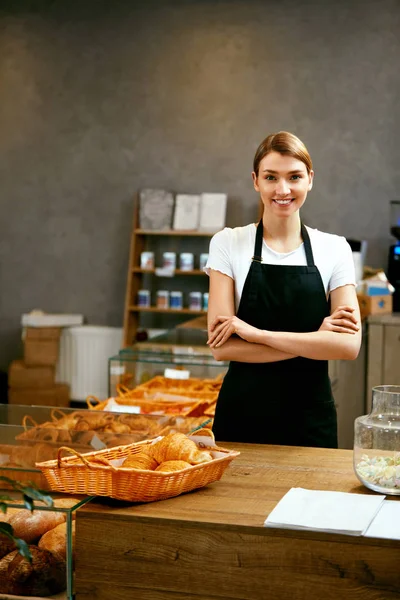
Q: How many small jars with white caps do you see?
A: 9